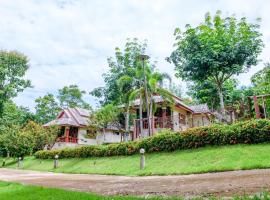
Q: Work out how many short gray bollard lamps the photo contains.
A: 3